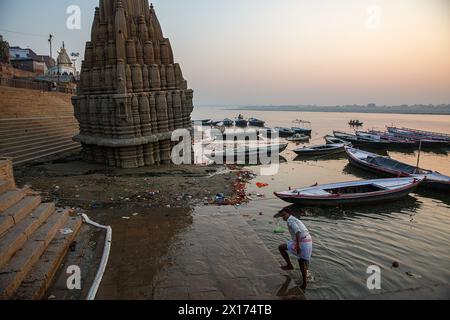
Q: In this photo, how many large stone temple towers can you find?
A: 1